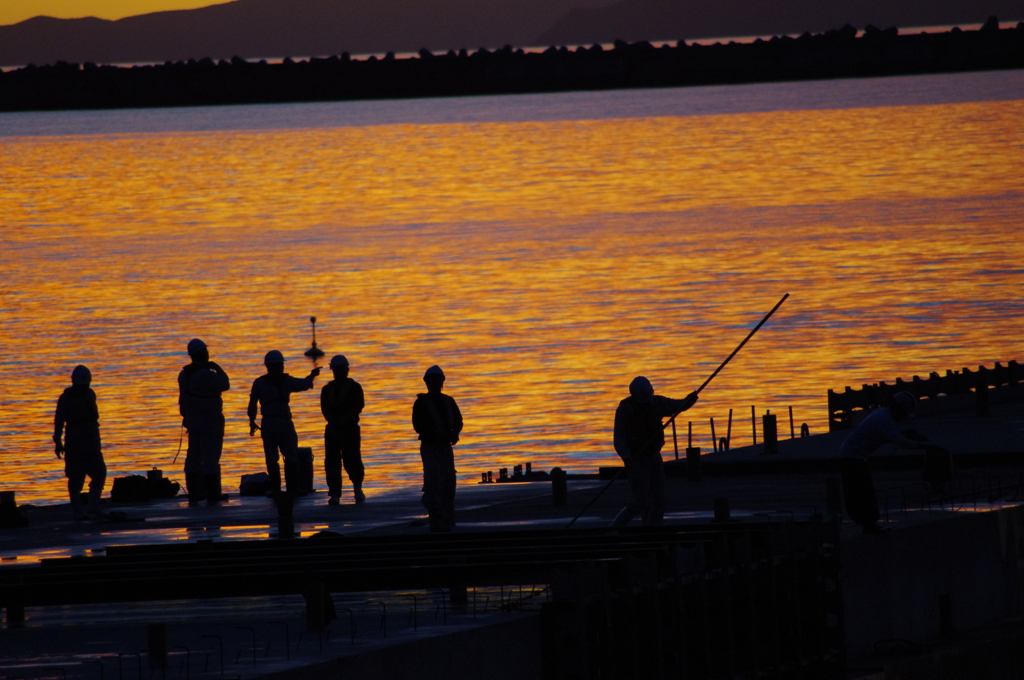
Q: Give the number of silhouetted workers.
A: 7